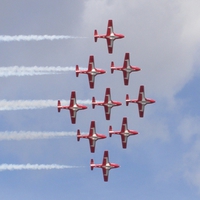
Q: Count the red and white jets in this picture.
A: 9